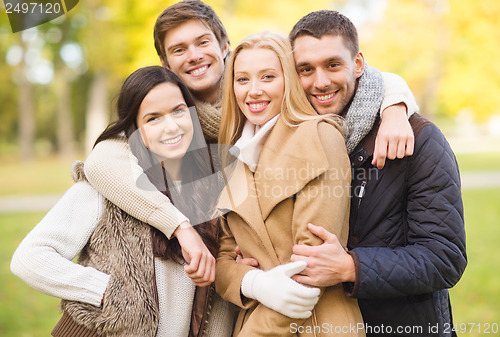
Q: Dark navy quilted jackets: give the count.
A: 1